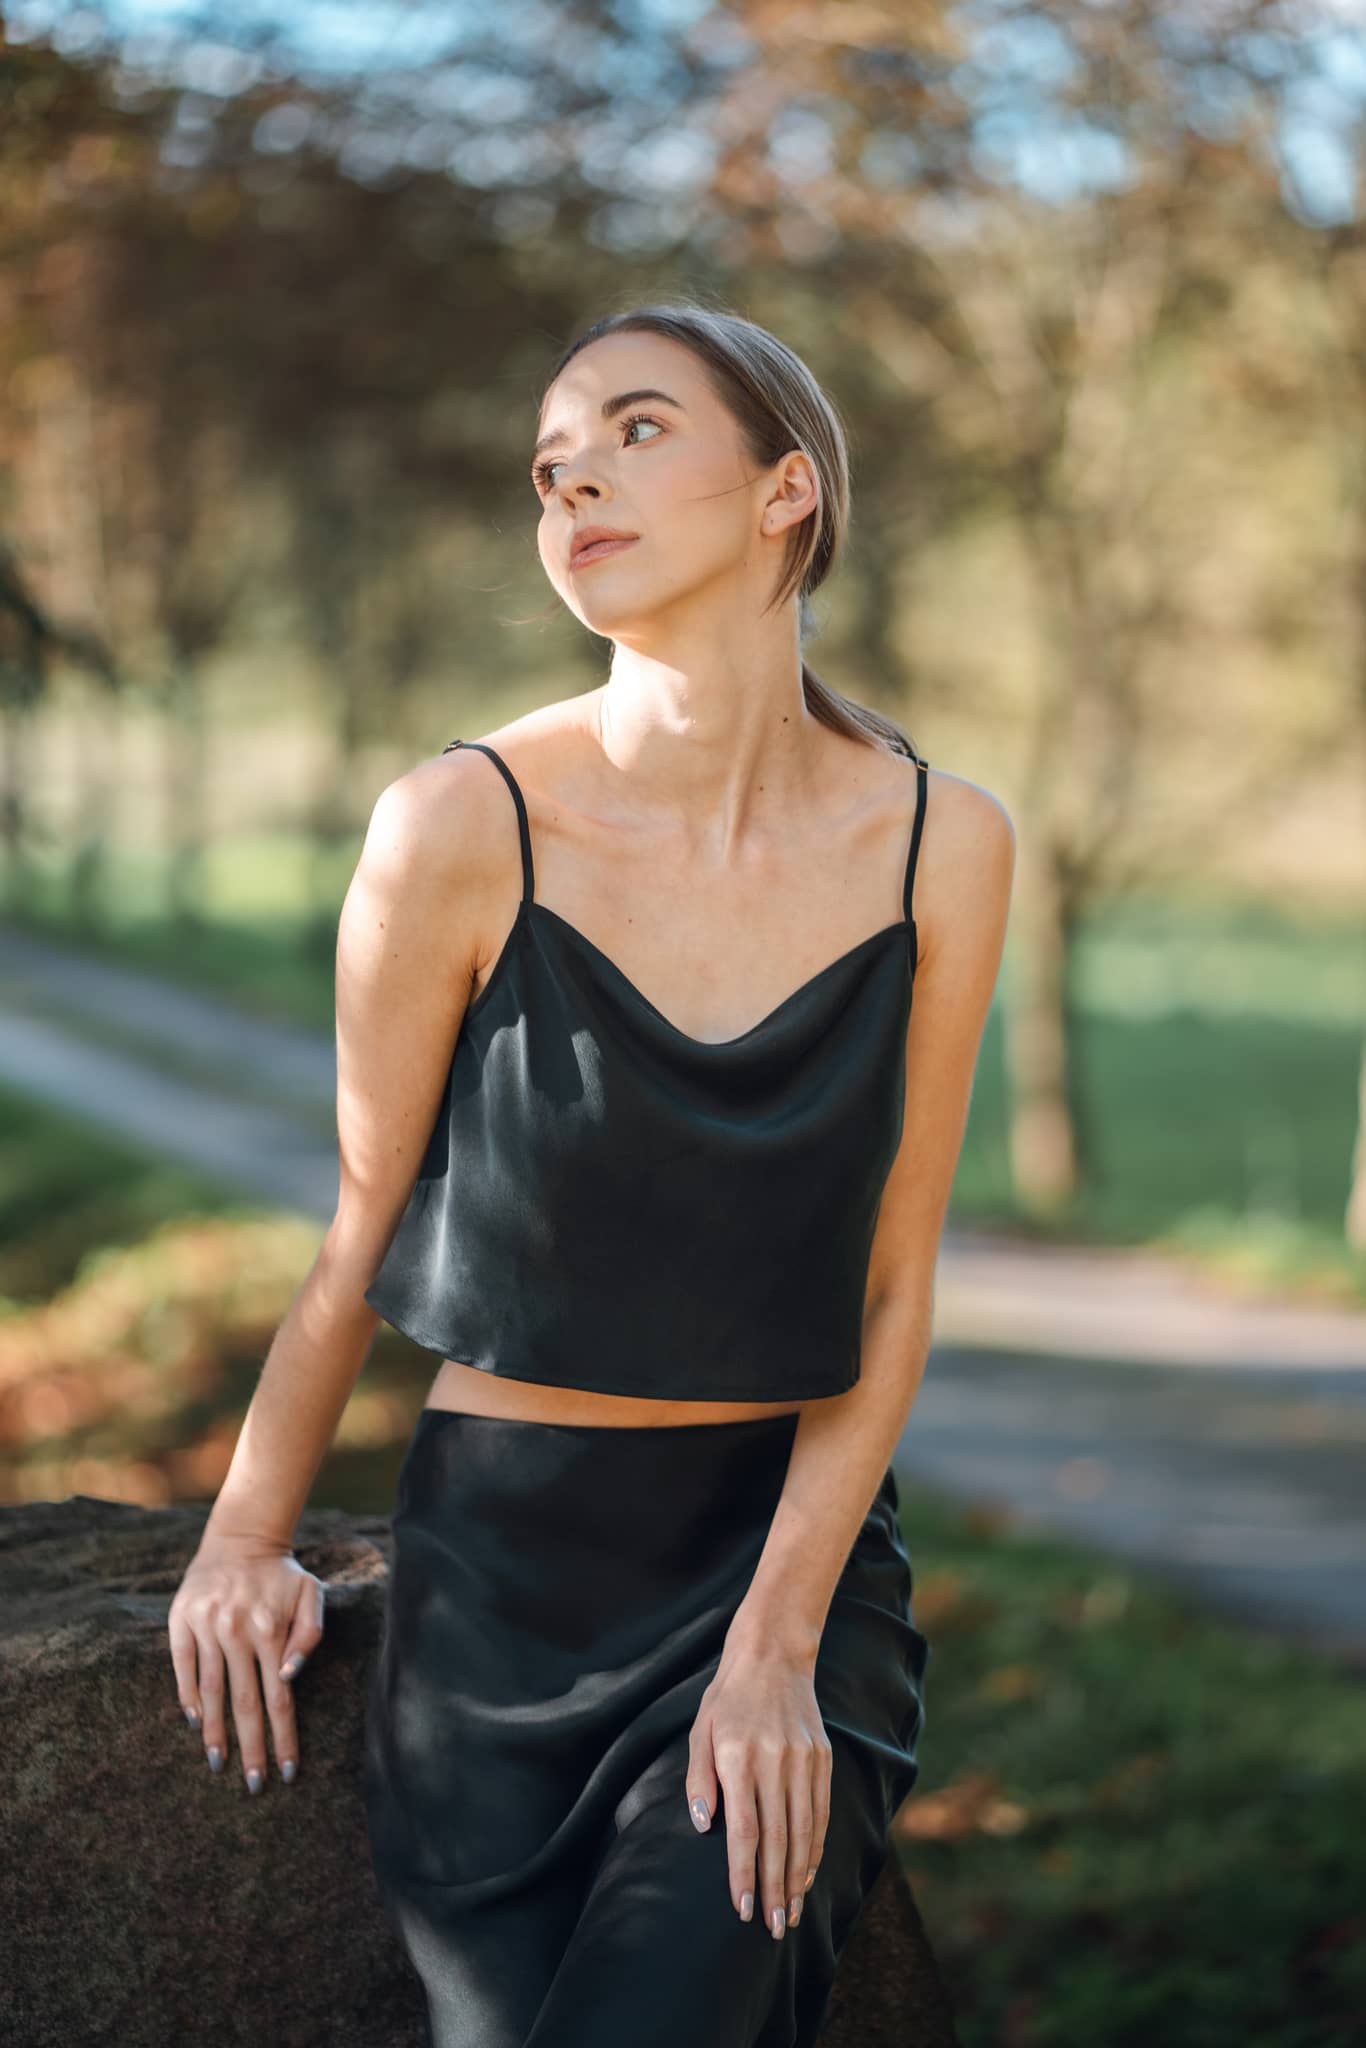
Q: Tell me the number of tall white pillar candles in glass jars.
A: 0